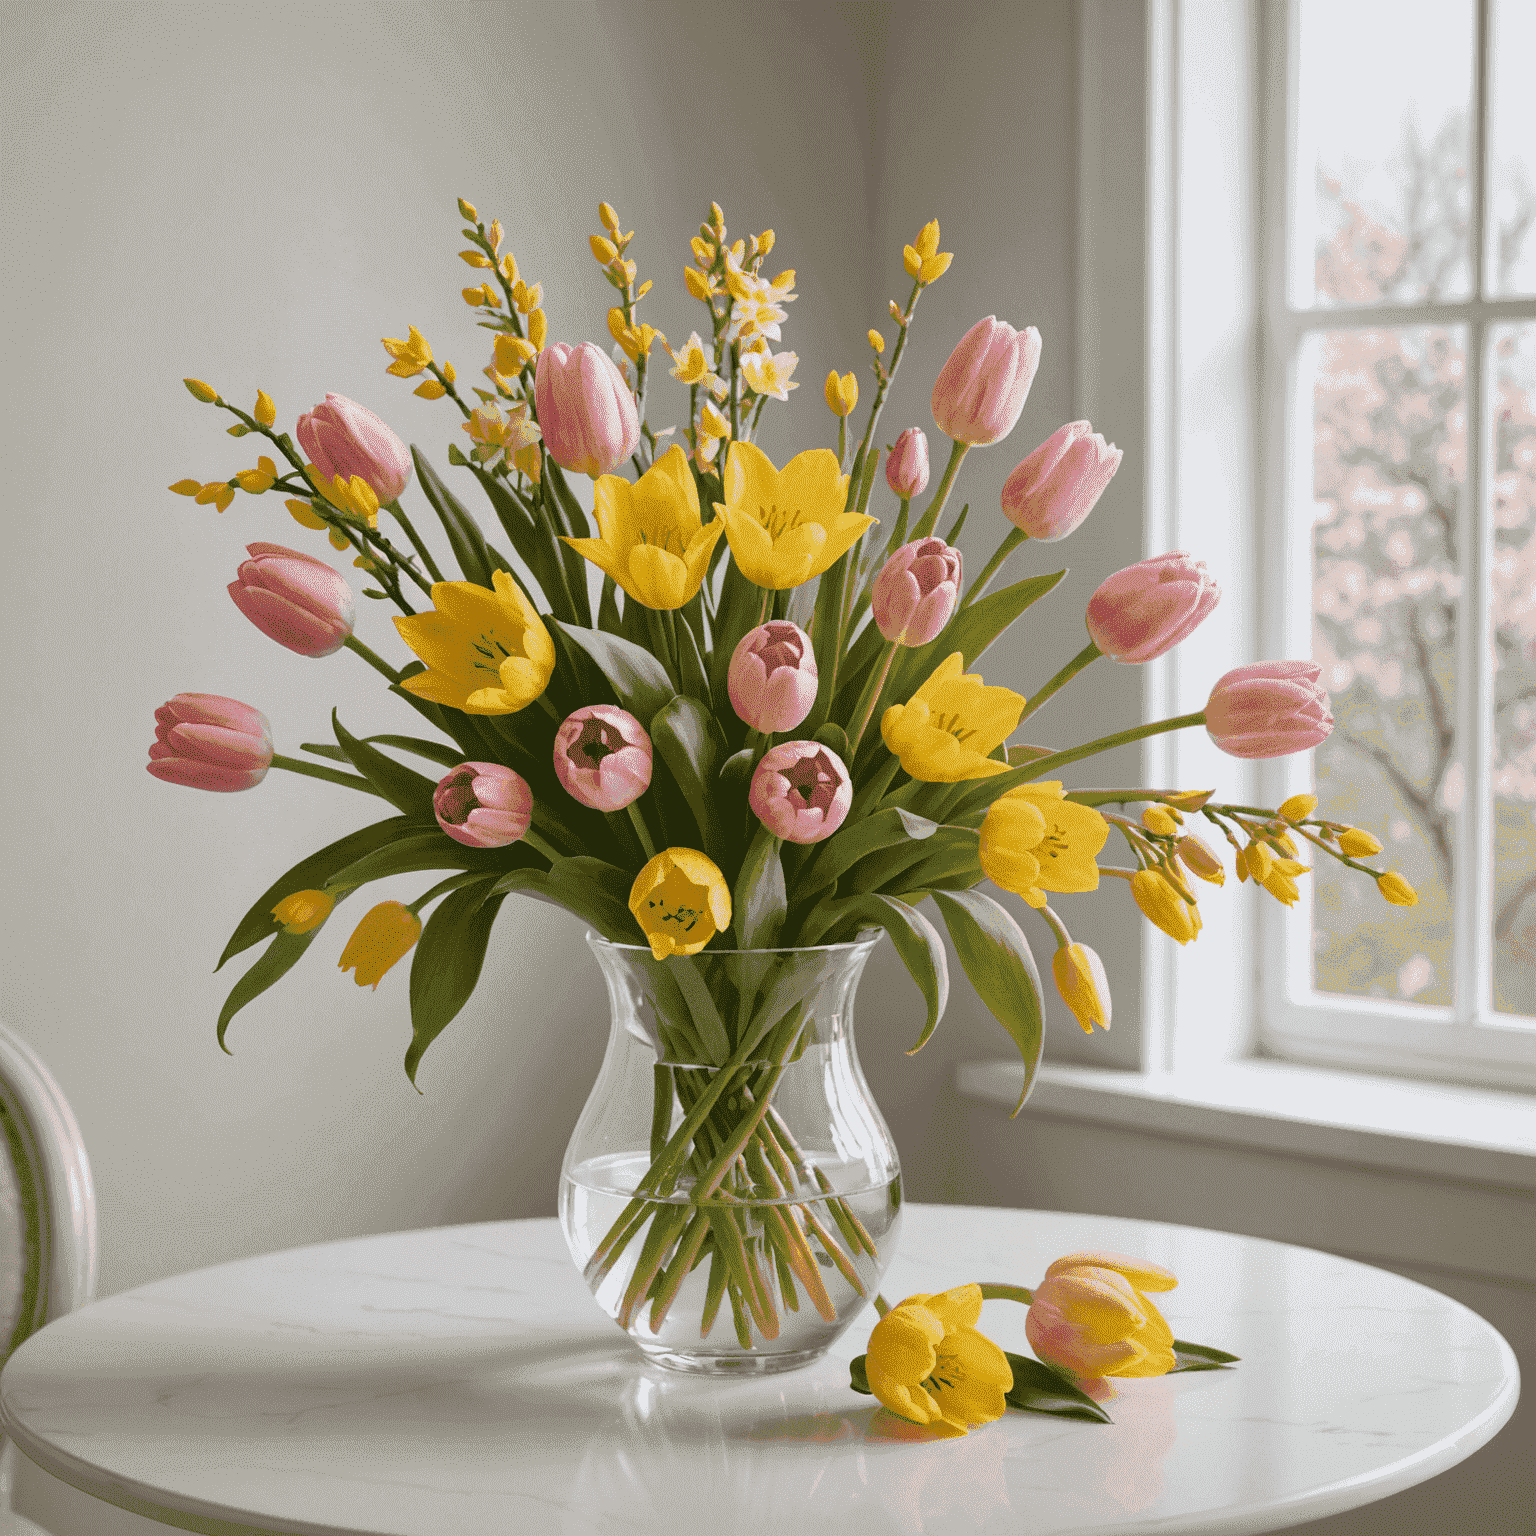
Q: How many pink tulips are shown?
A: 14